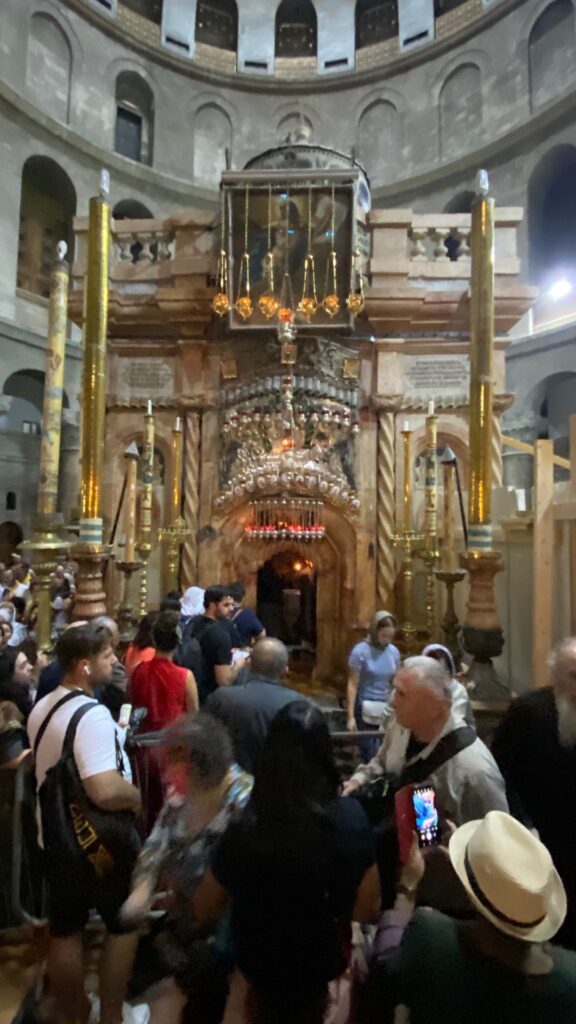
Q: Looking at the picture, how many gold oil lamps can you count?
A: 6